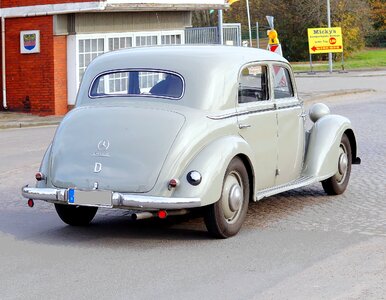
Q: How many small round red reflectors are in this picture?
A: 2